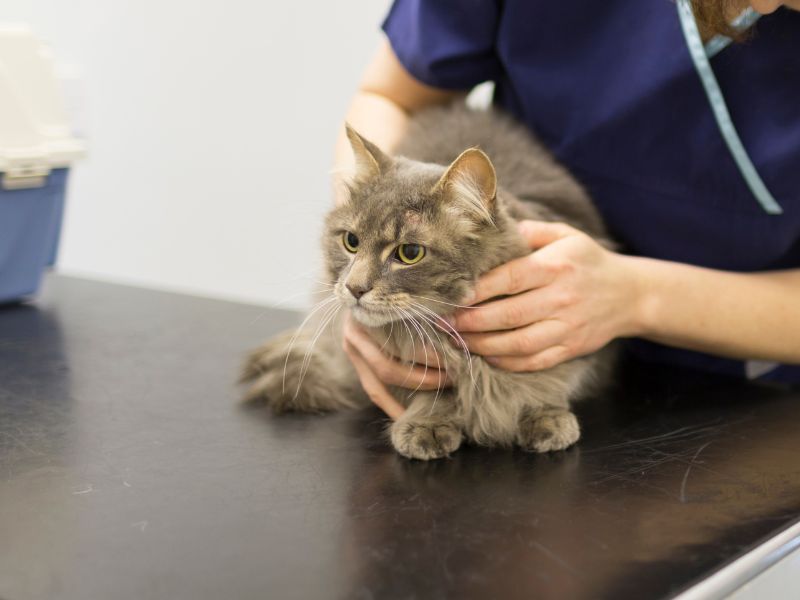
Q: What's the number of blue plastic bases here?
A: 1